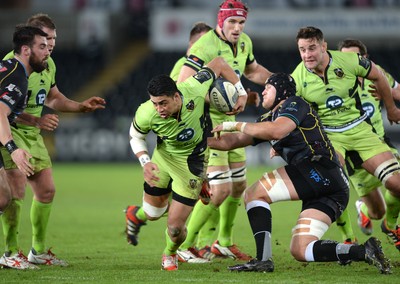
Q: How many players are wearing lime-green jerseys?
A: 6